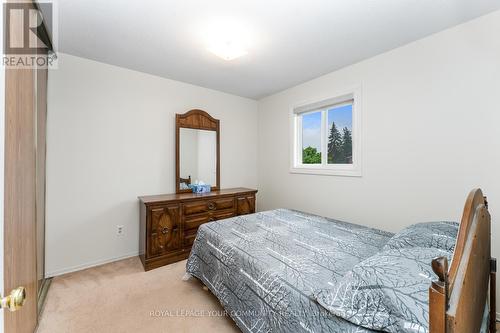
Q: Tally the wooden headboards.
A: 1